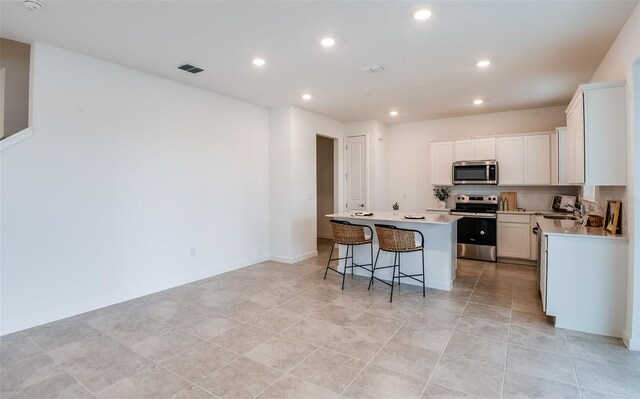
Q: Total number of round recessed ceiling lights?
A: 7